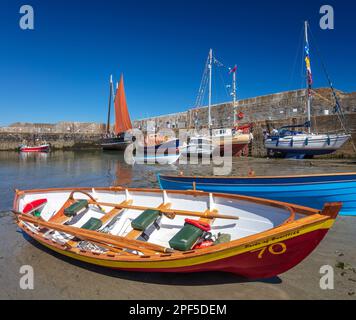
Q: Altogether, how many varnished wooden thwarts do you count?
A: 4